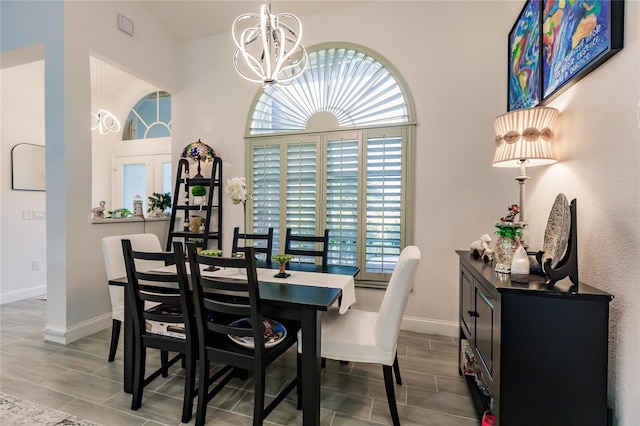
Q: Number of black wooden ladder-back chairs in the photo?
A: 4